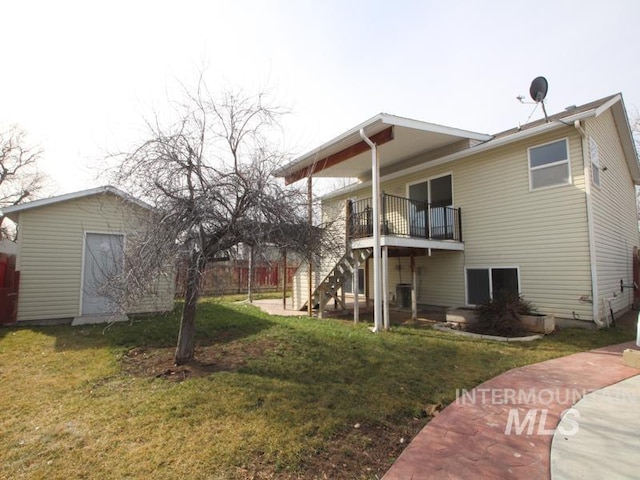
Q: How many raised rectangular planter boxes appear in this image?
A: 1